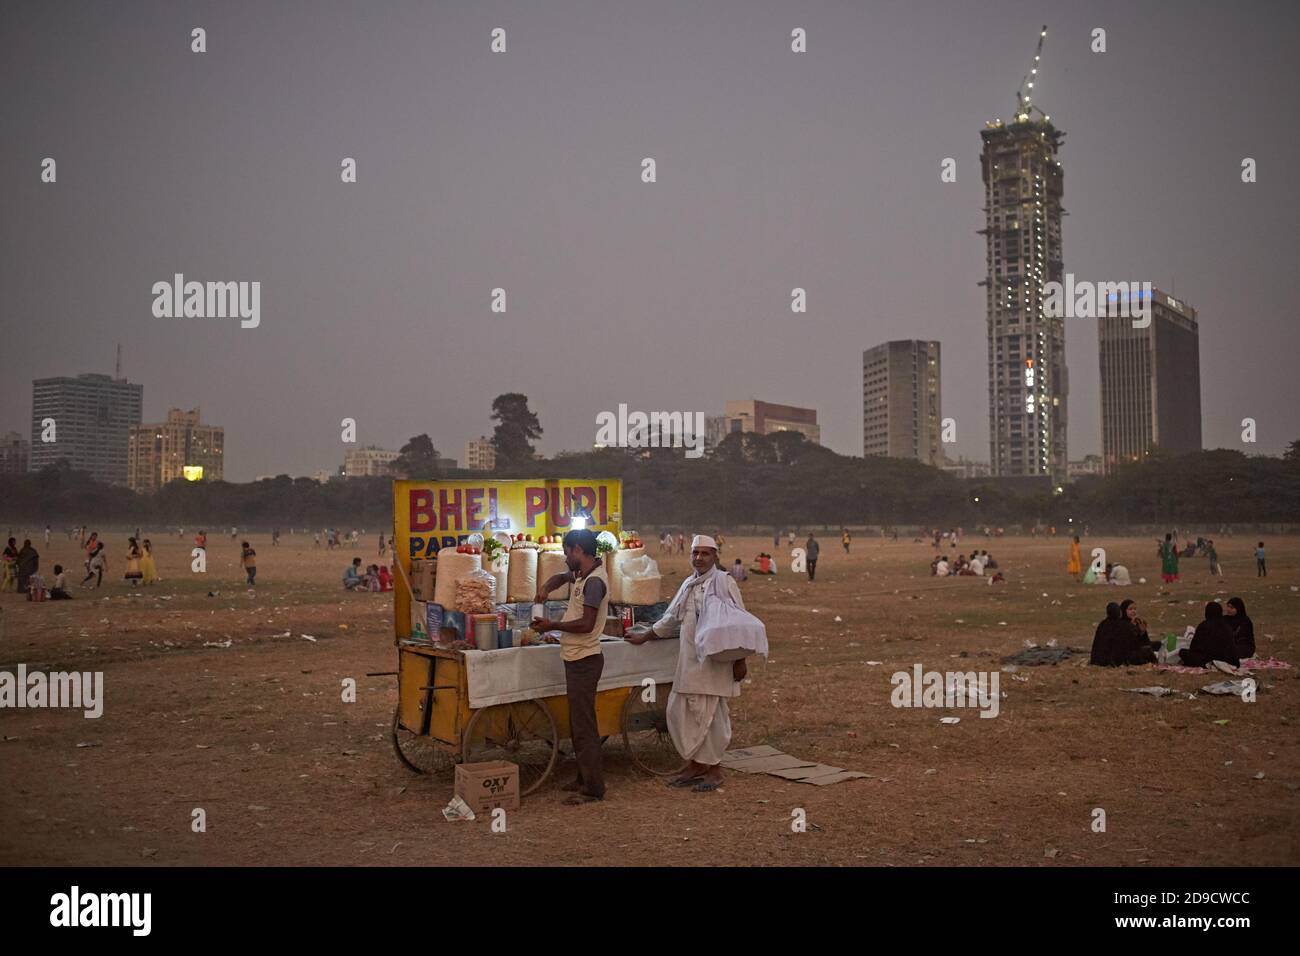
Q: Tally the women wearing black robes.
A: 4